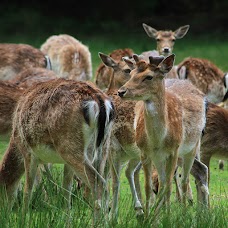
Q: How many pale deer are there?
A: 1